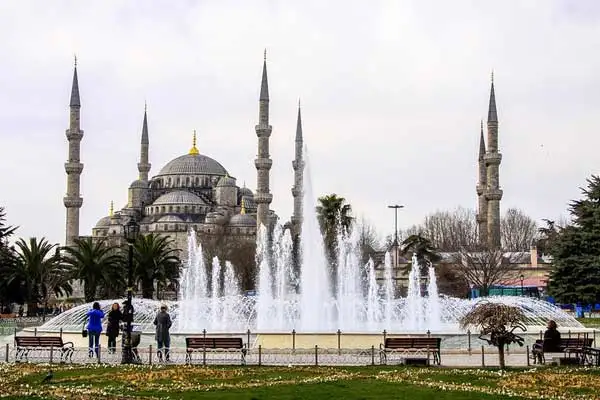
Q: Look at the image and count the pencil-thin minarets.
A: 6